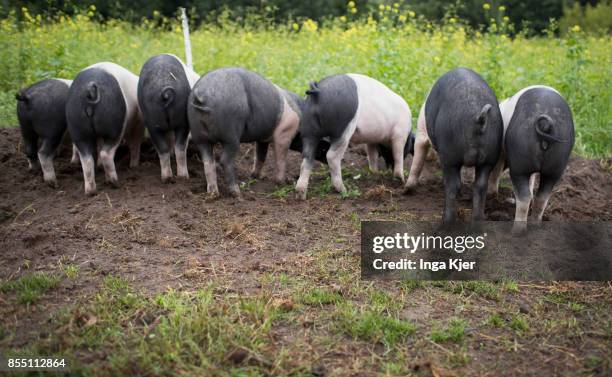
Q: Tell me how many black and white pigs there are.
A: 7